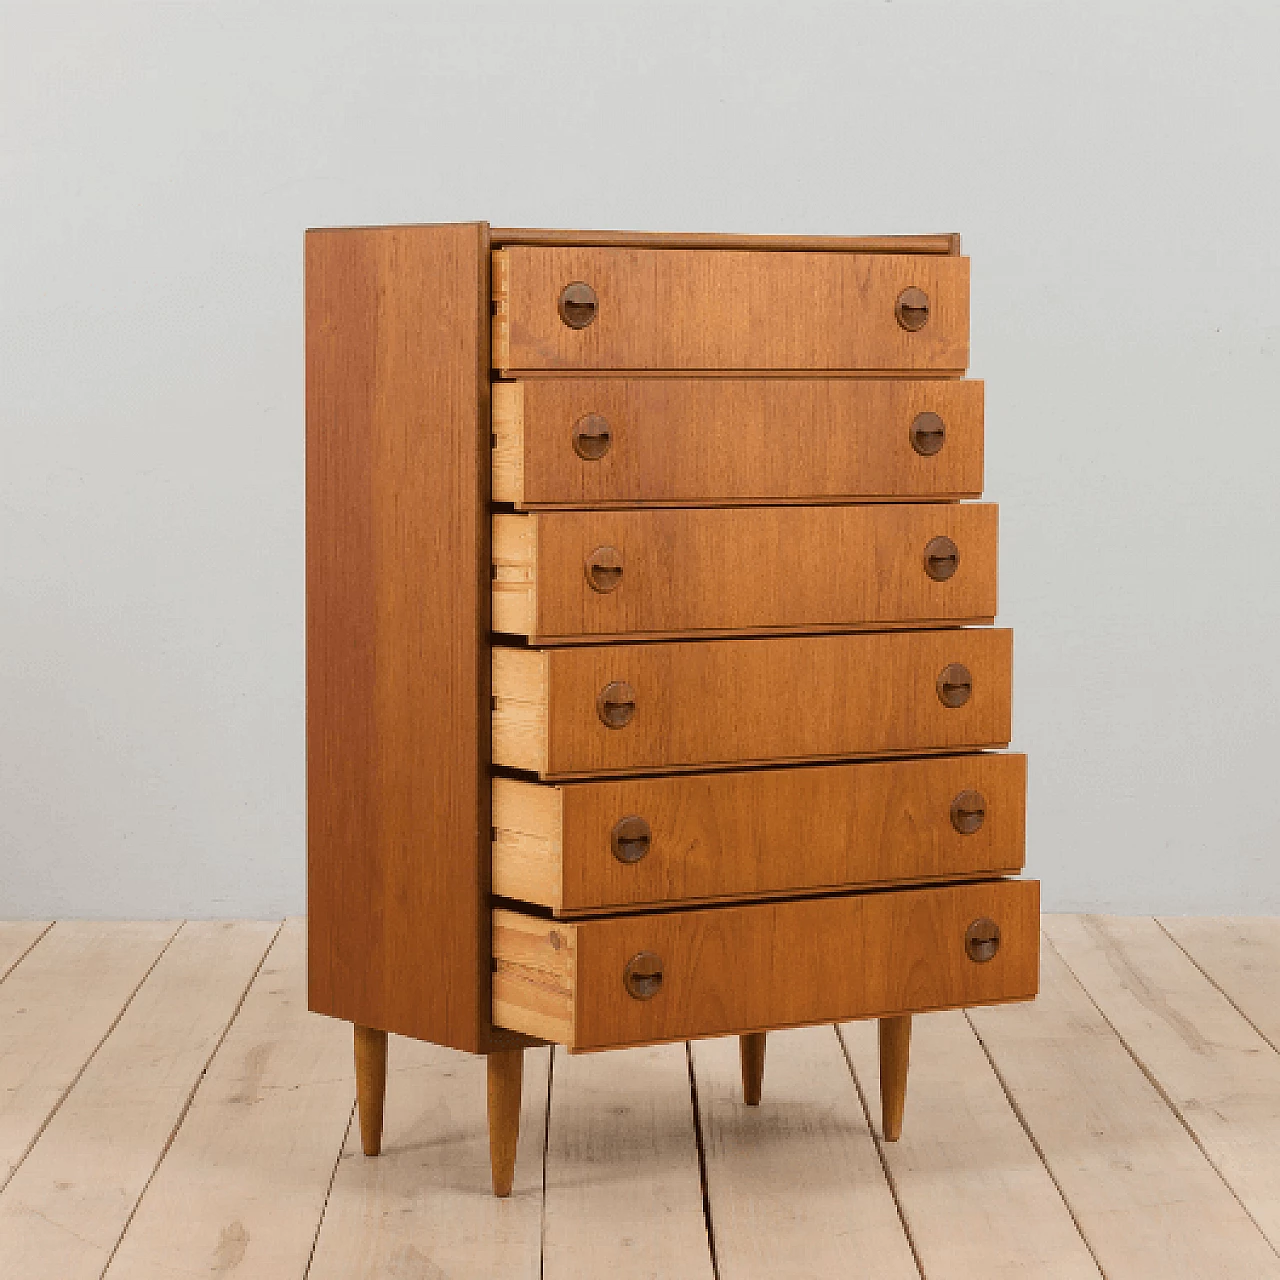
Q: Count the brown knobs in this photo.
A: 12